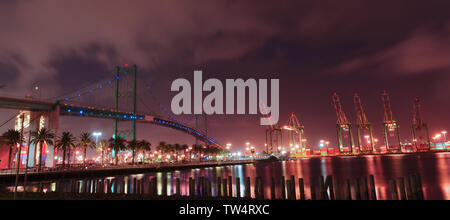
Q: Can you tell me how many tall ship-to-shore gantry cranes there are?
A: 6